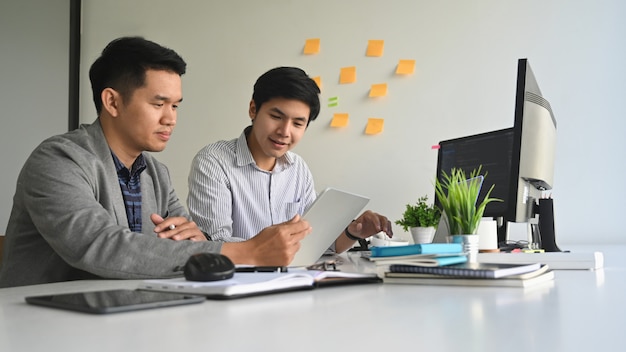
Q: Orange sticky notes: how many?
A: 8